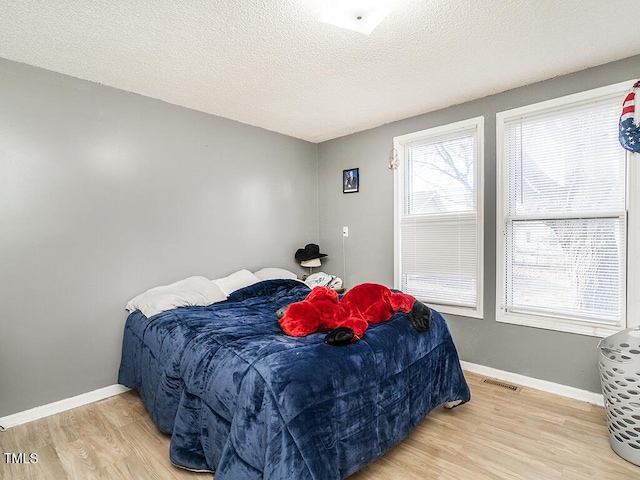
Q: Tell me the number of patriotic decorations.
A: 1